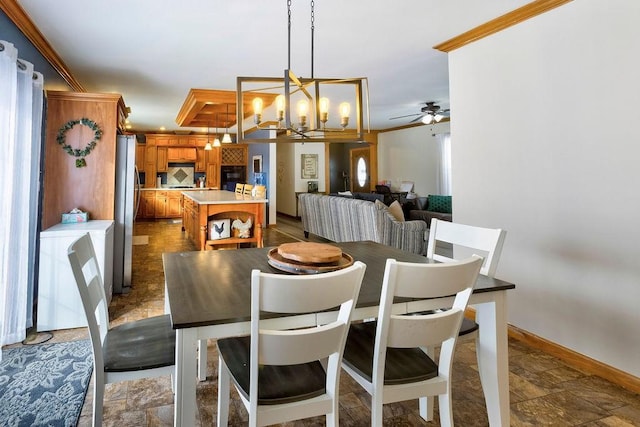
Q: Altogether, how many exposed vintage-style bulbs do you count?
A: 5